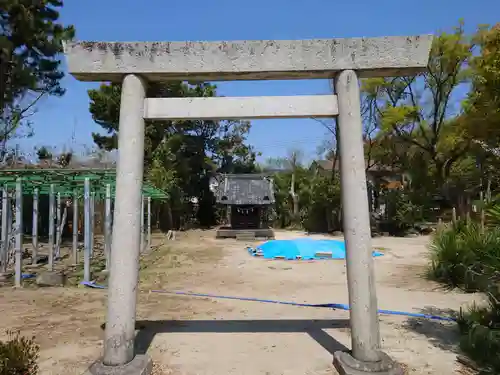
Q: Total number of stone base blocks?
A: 2